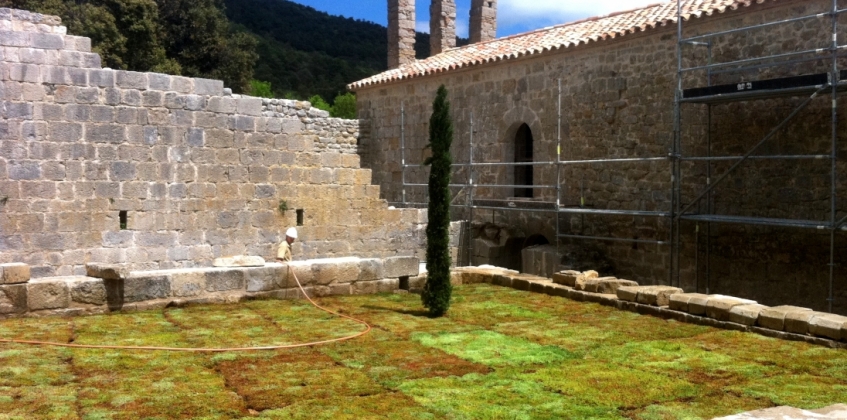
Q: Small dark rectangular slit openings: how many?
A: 2